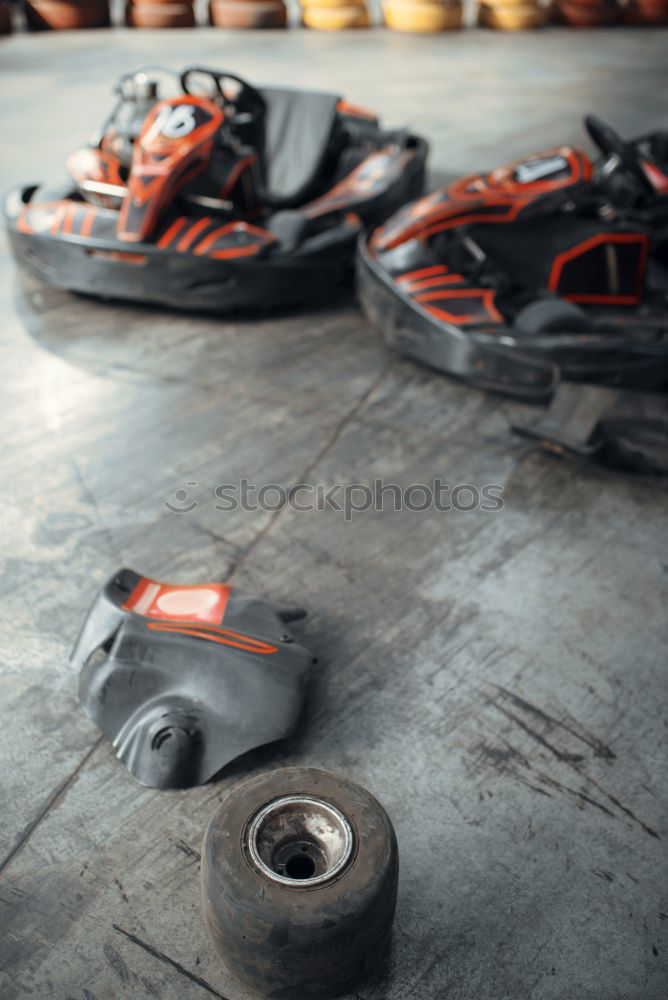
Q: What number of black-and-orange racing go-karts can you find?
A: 2